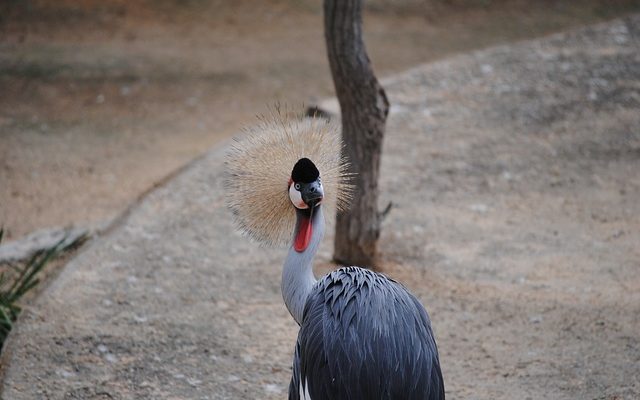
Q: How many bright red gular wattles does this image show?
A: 1